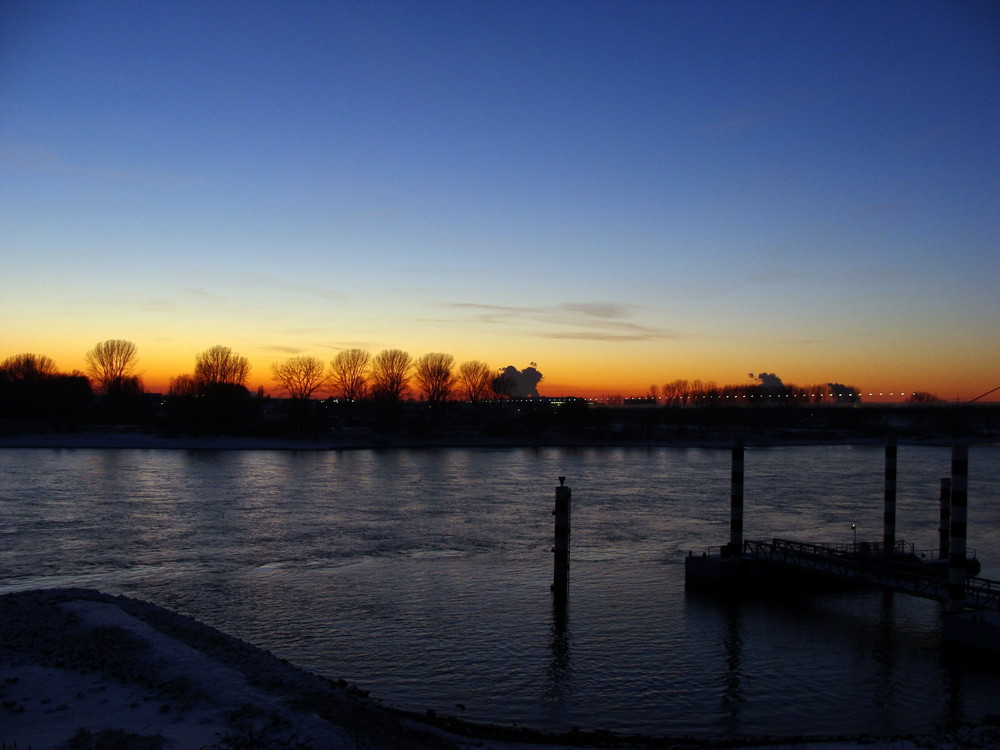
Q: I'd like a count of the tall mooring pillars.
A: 5